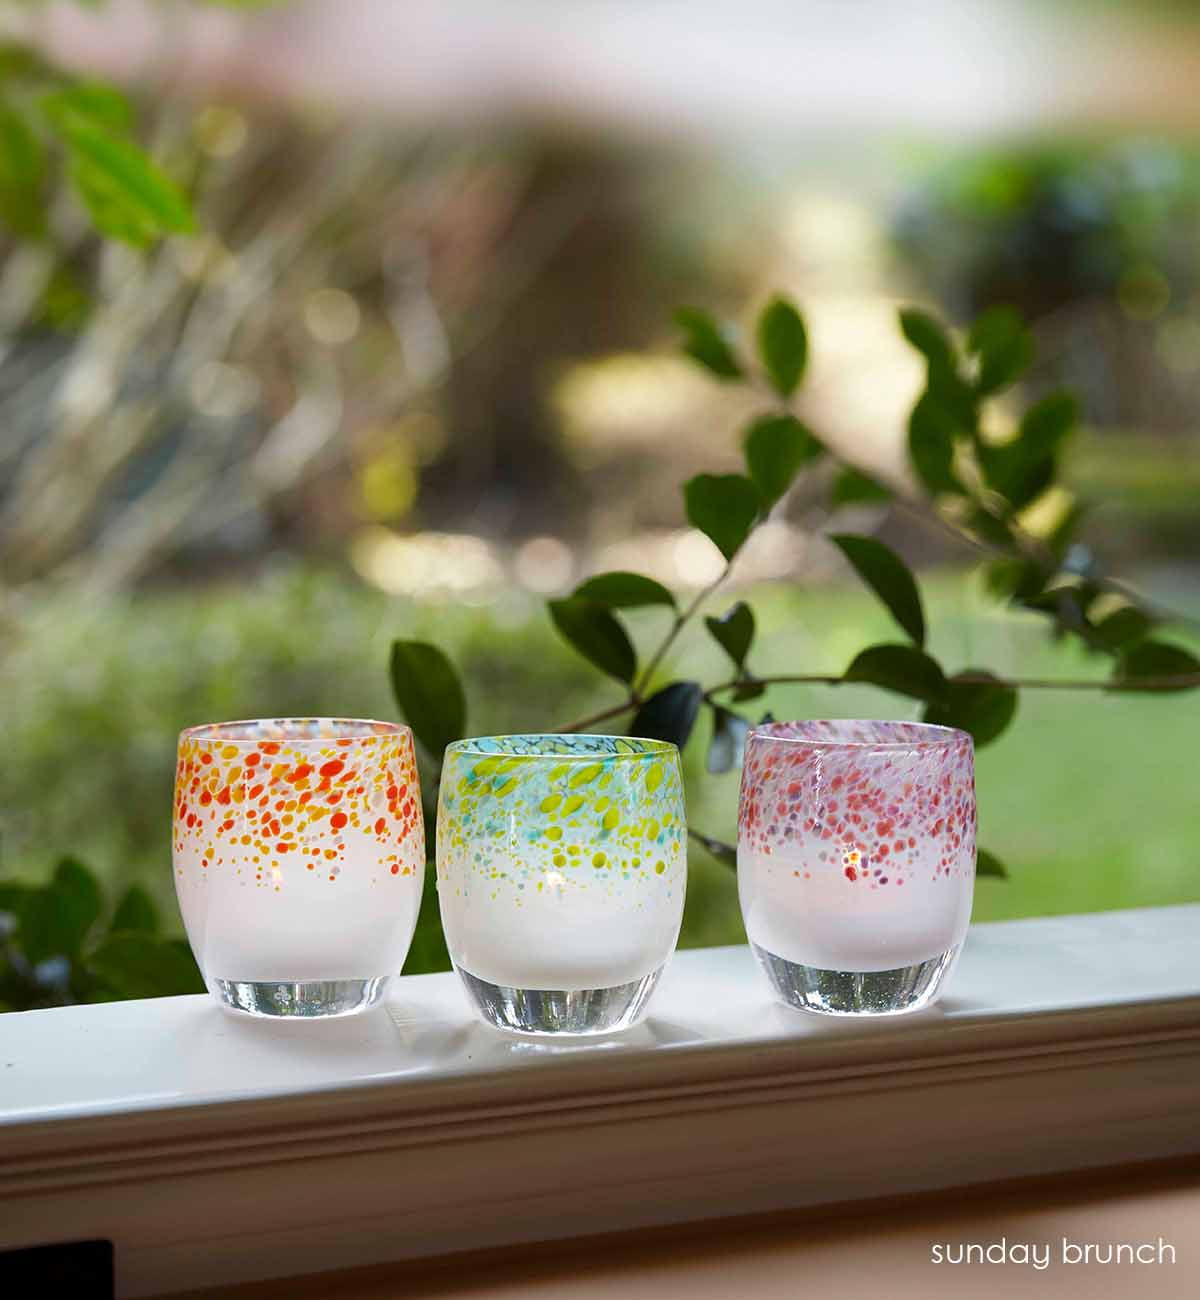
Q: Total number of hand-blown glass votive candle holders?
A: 3